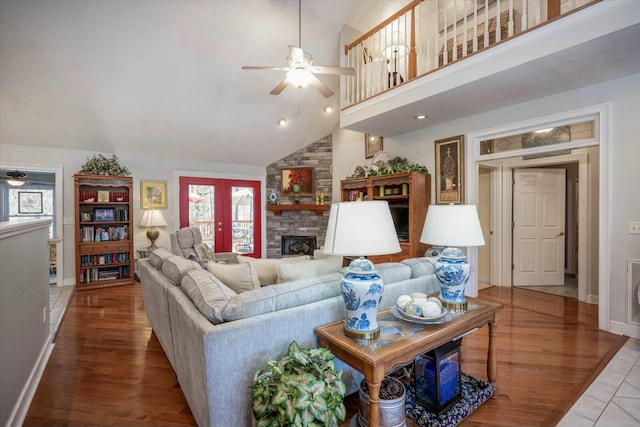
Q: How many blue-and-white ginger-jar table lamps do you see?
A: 2